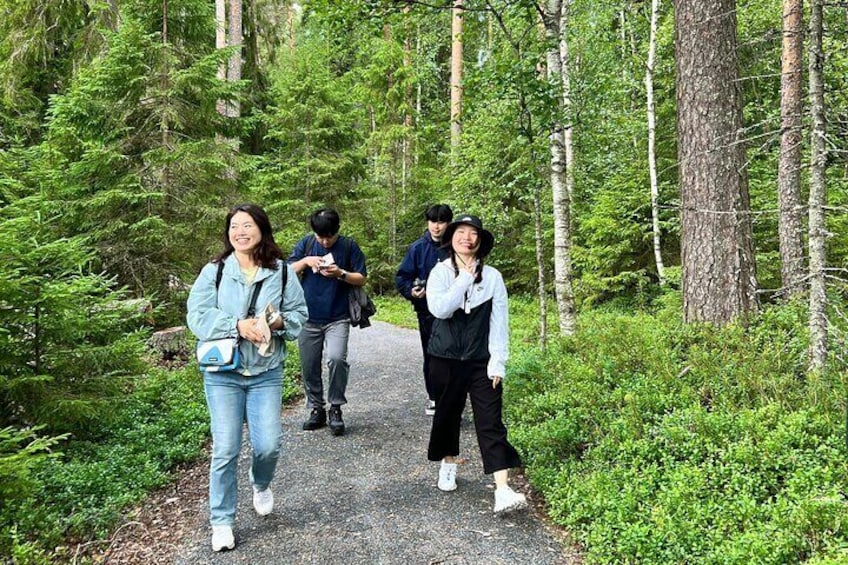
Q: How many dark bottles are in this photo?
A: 0